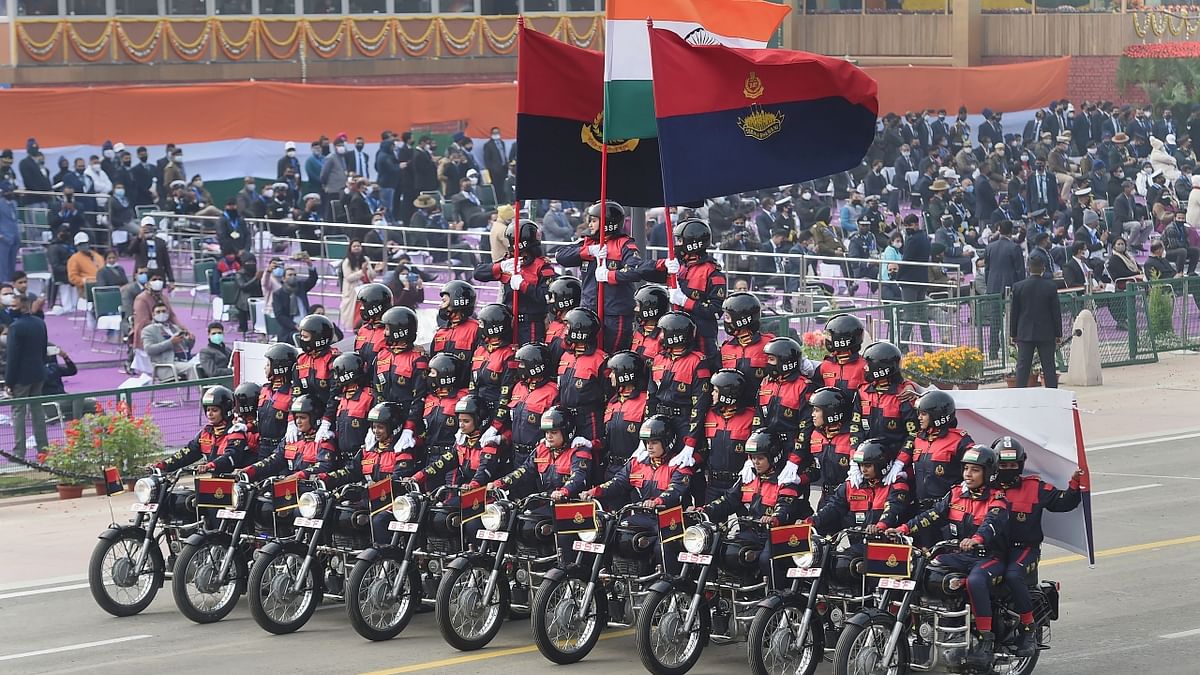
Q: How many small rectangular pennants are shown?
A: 9